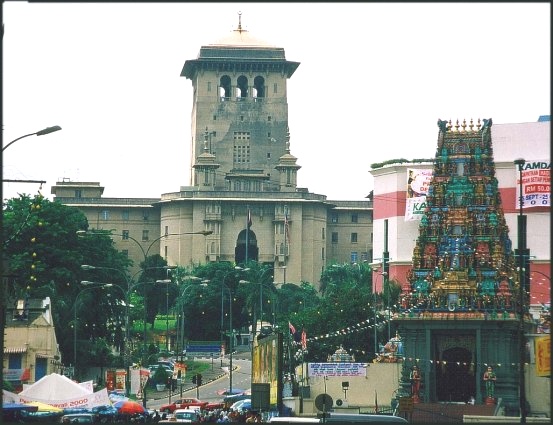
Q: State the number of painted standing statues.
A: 2